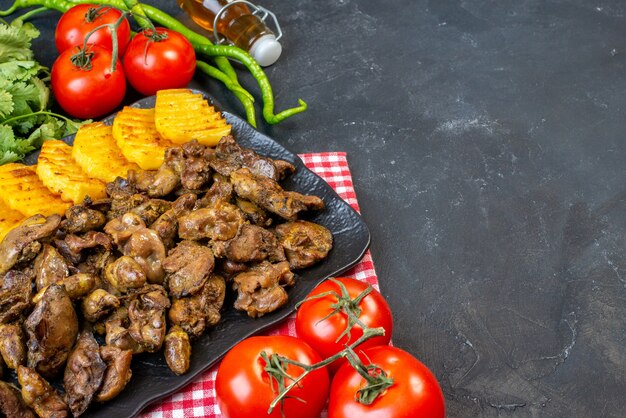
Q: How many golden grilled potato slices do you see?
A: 6